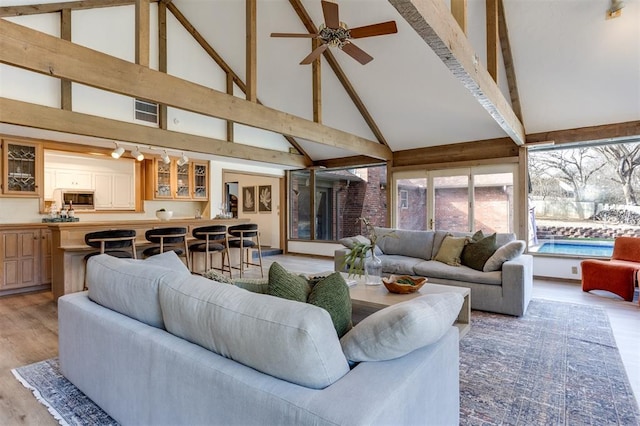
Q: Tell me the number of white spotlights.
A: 4